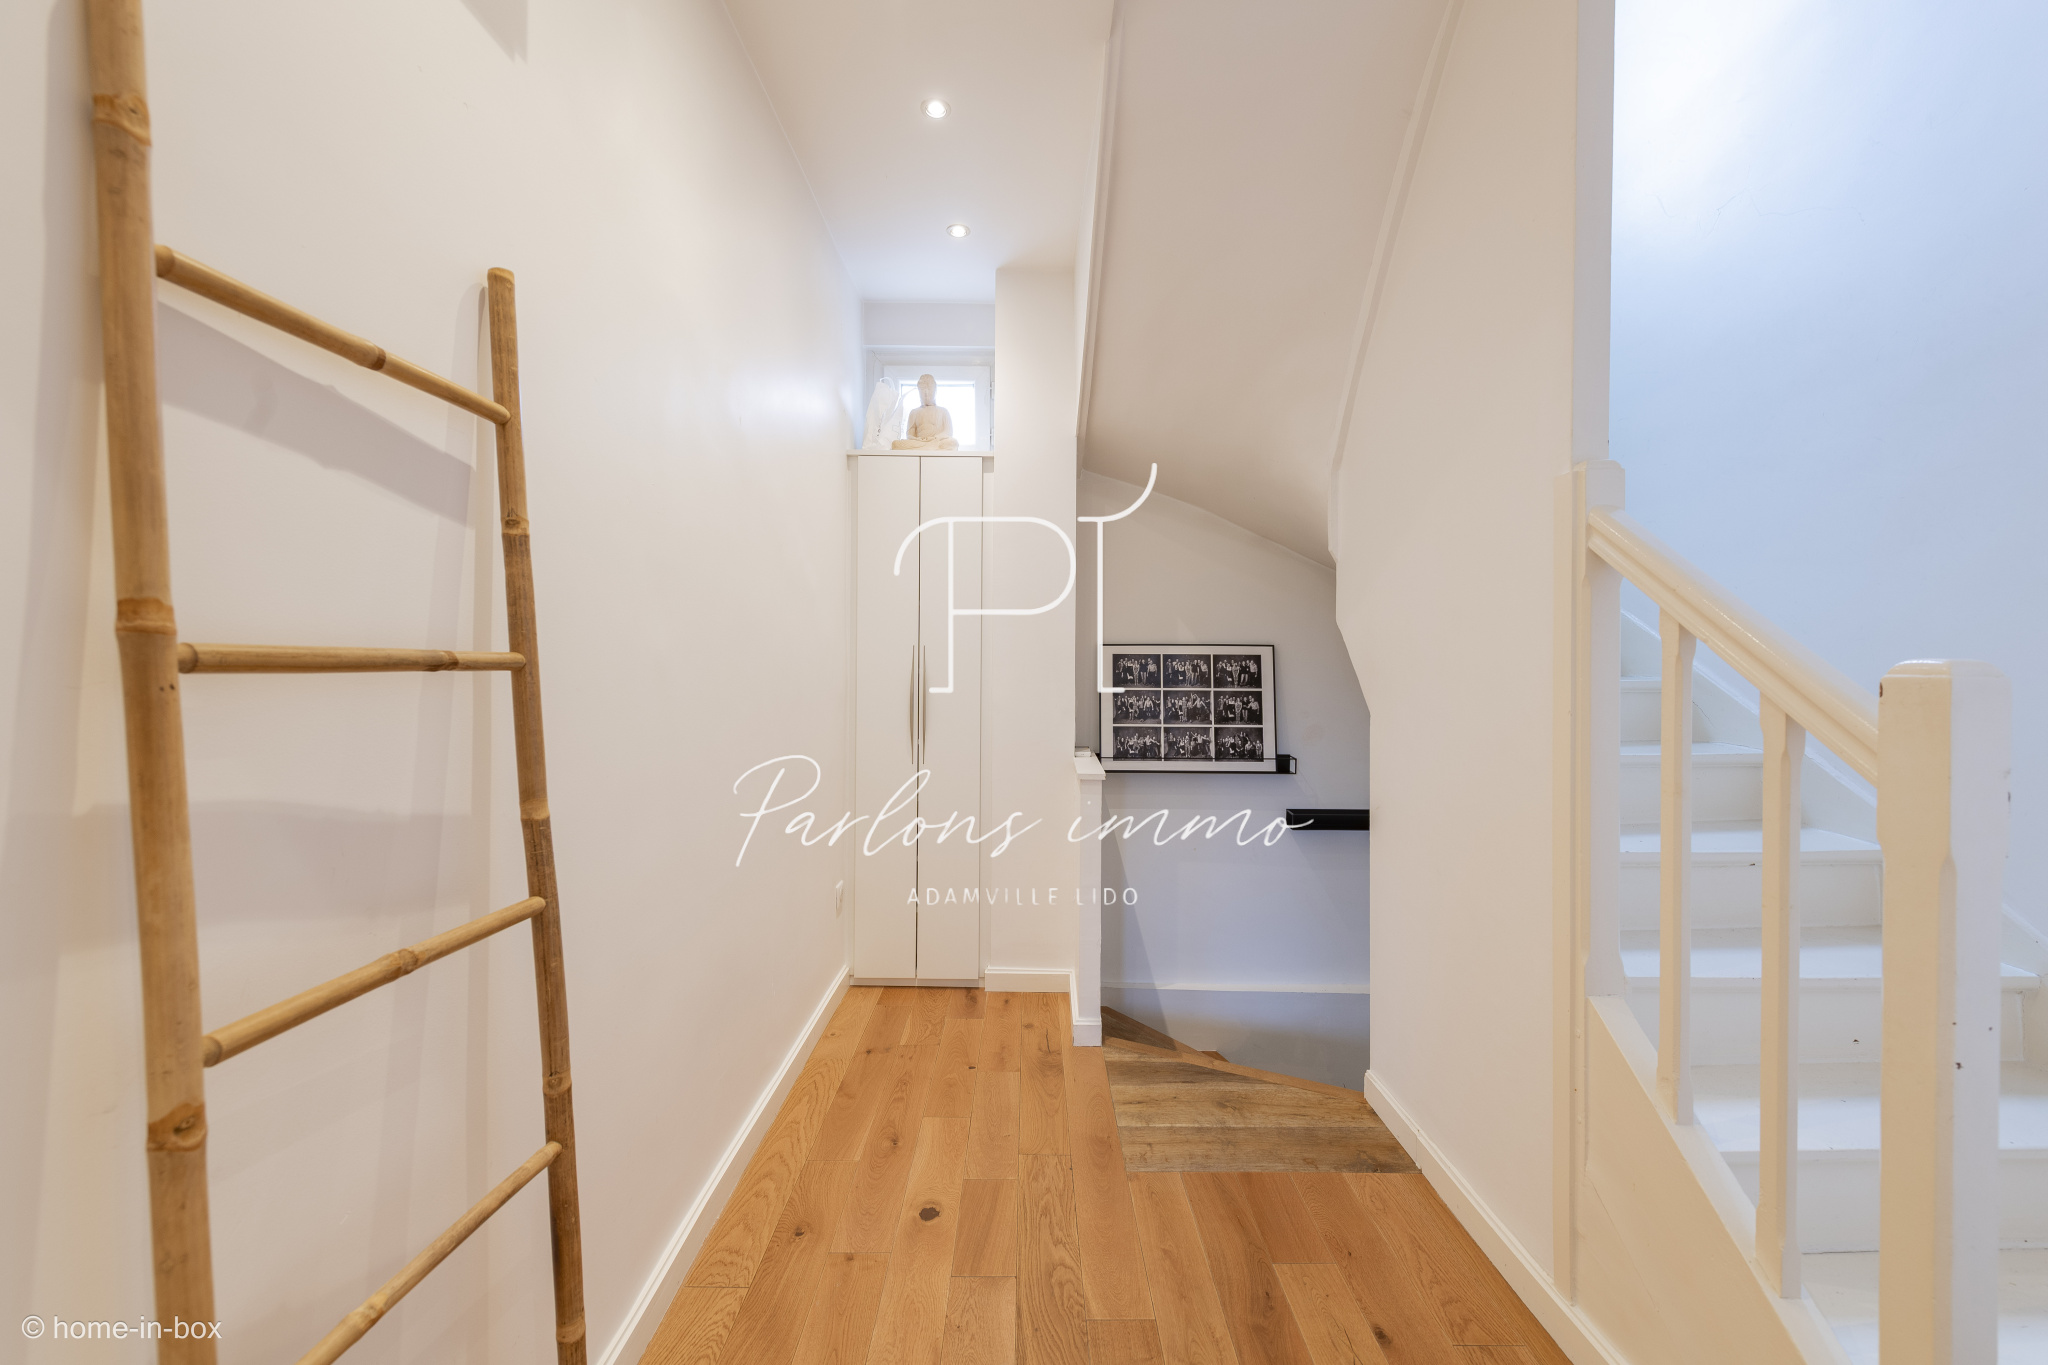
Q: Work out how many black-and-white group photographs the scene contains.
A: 9